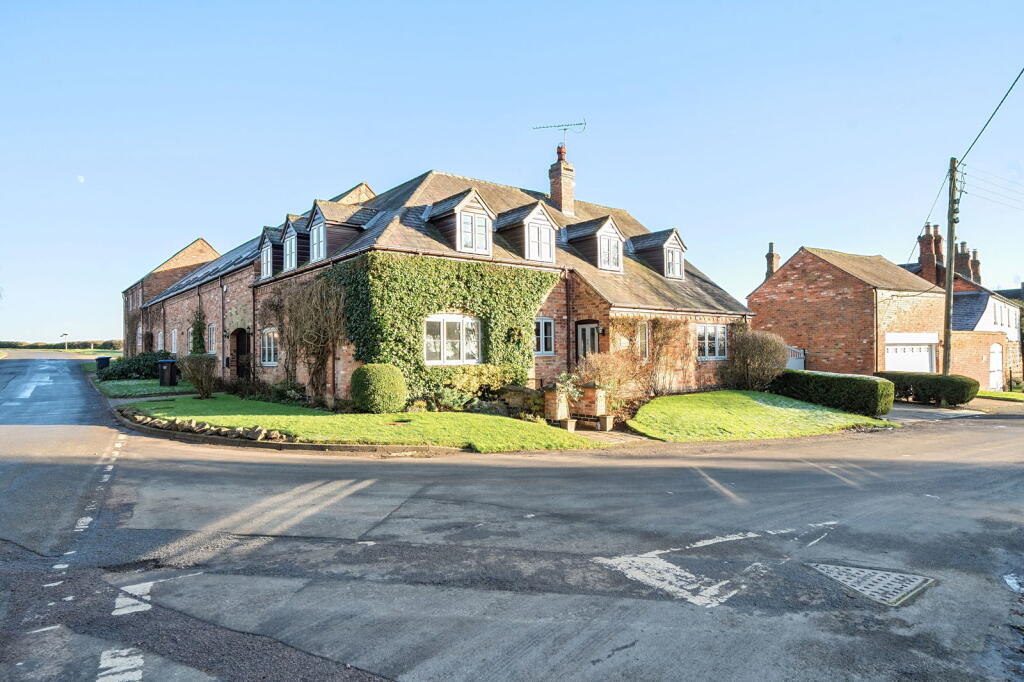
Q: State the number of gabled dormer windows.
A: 7